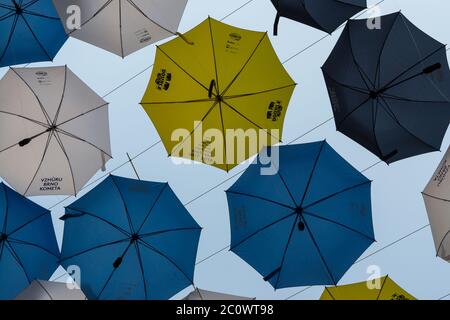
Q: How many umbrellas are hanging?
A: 13